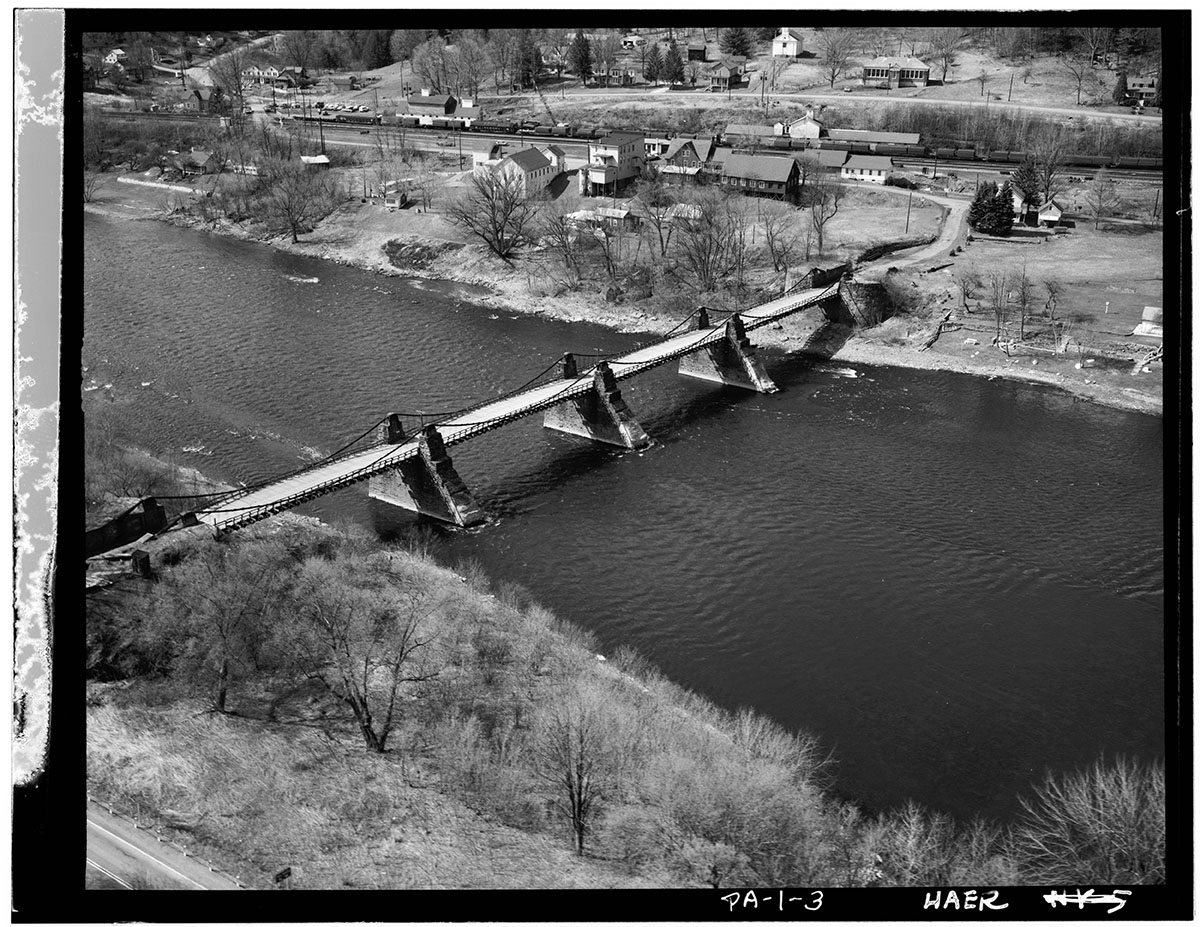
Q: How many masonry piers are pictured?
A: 3